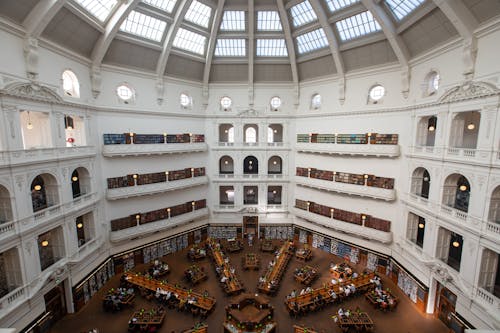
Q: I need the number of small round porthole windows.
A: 8